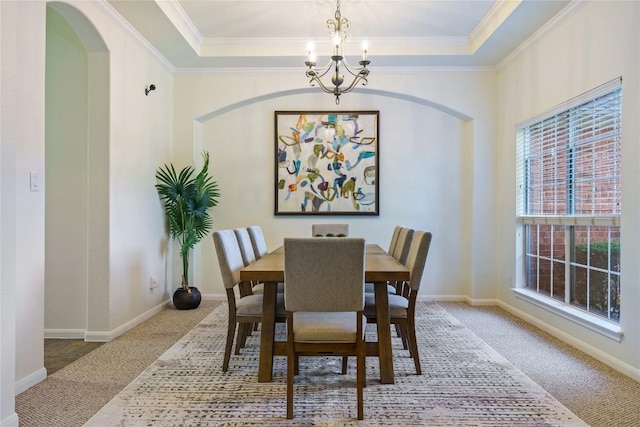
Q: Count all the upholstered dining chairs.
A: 8